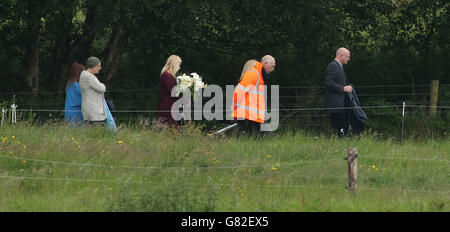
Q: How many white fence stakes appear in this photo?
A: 3